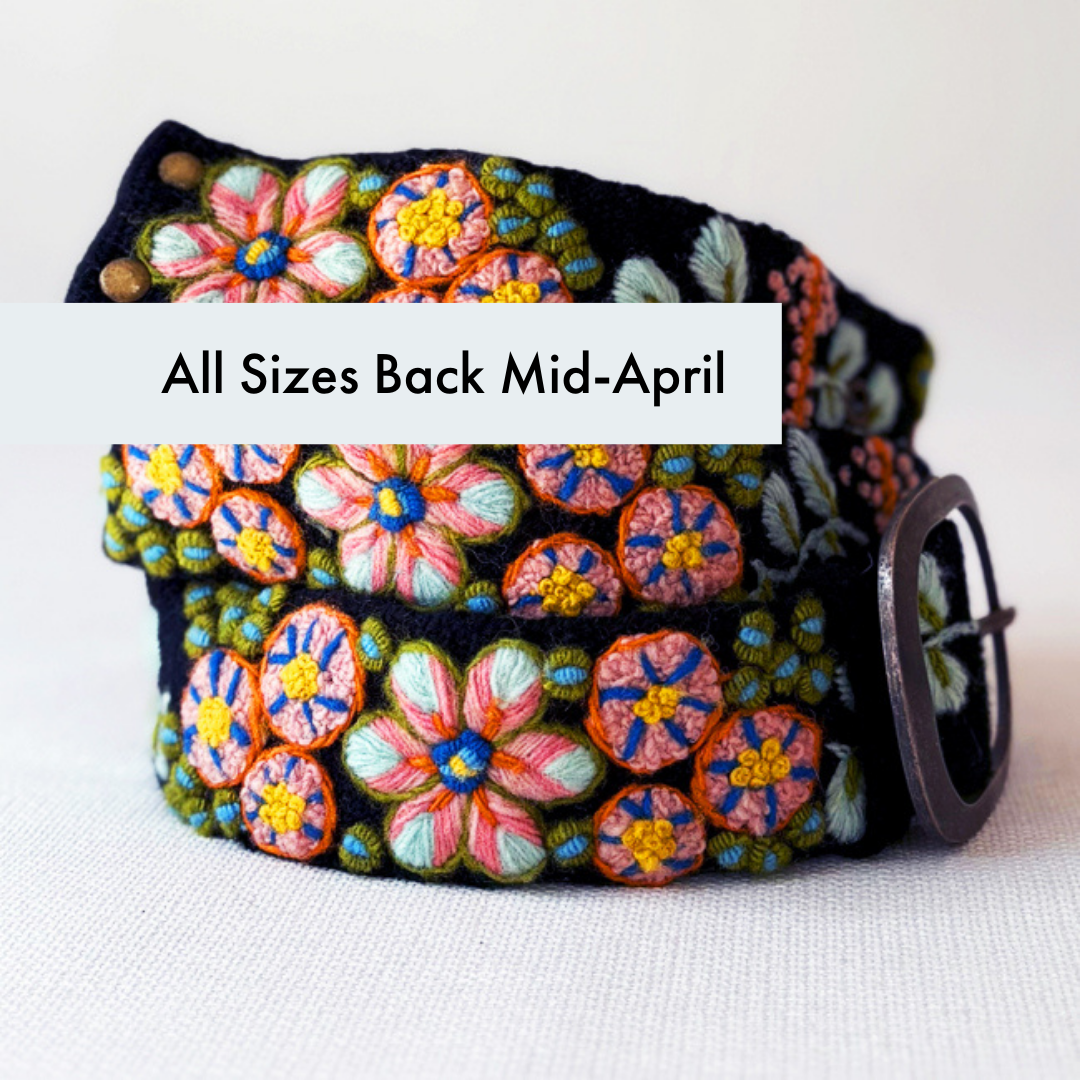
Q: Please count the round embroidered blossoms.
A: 15